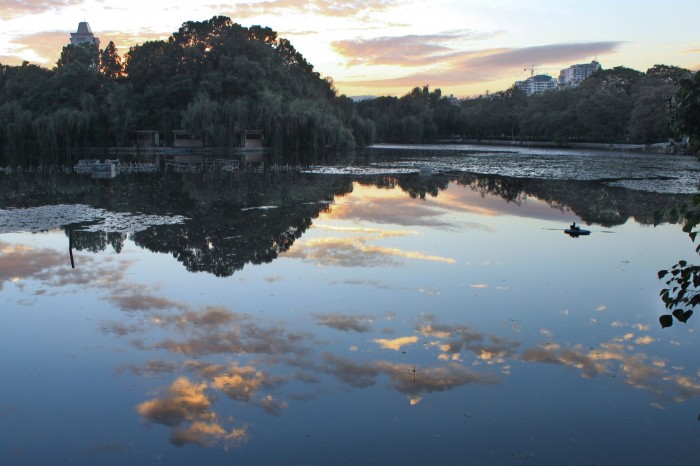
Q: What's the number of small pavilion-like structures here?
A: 3